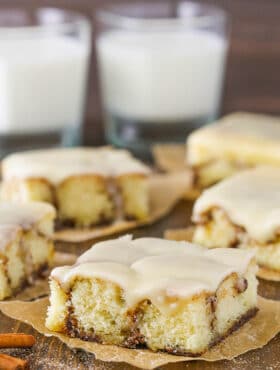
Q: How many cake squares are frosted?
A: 5